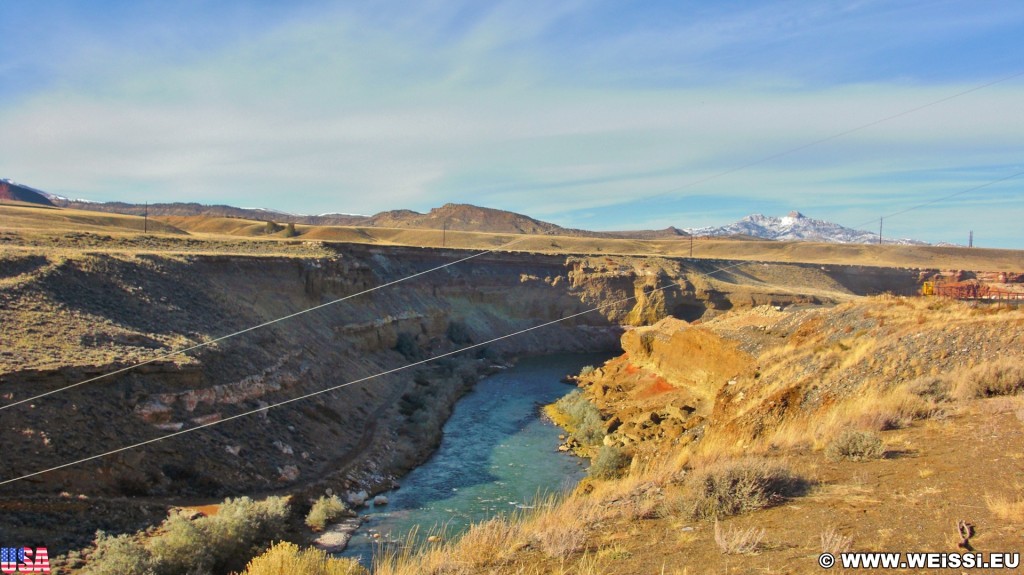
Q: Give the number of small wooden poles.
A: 5